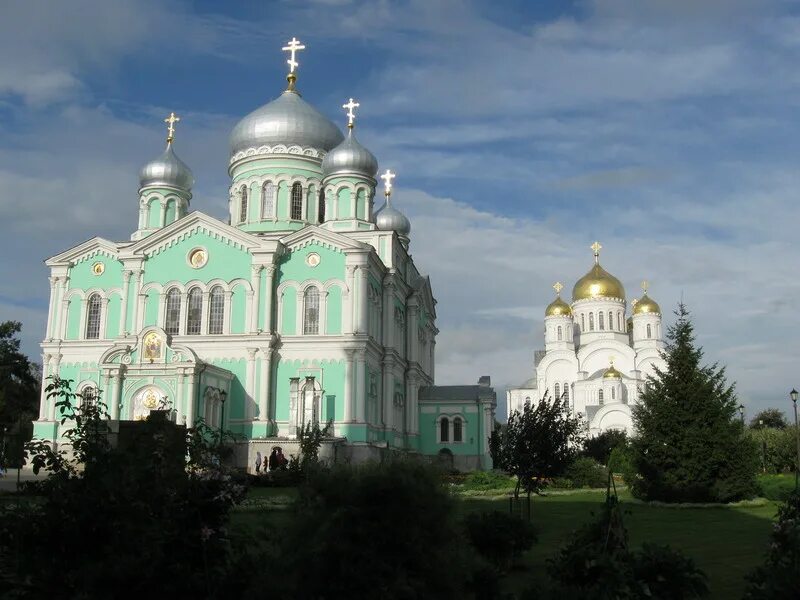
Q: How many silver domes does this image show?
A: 4